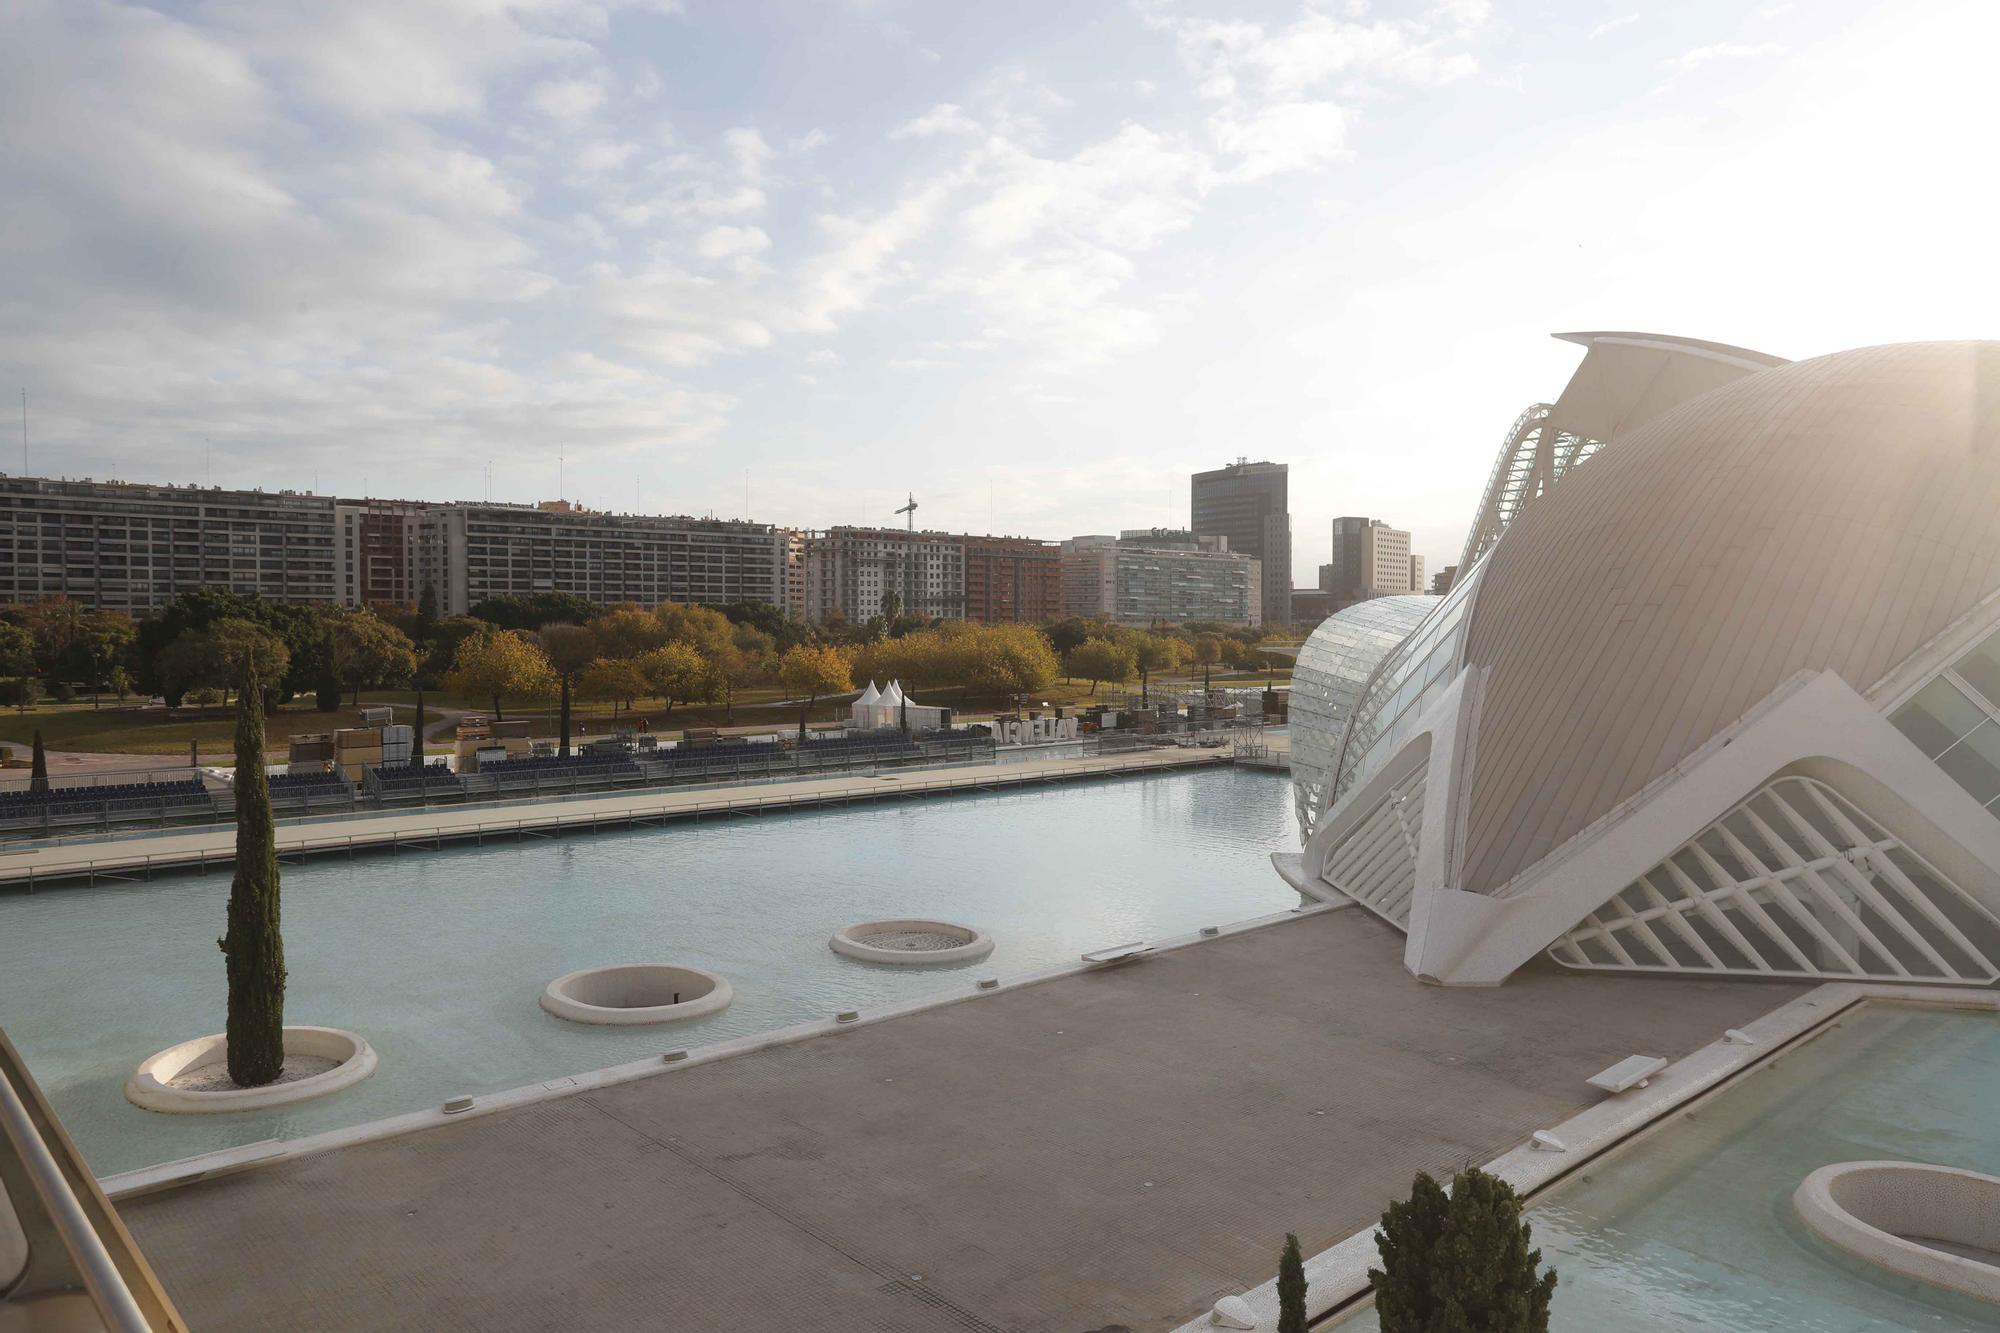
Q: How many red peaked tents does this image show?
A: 0